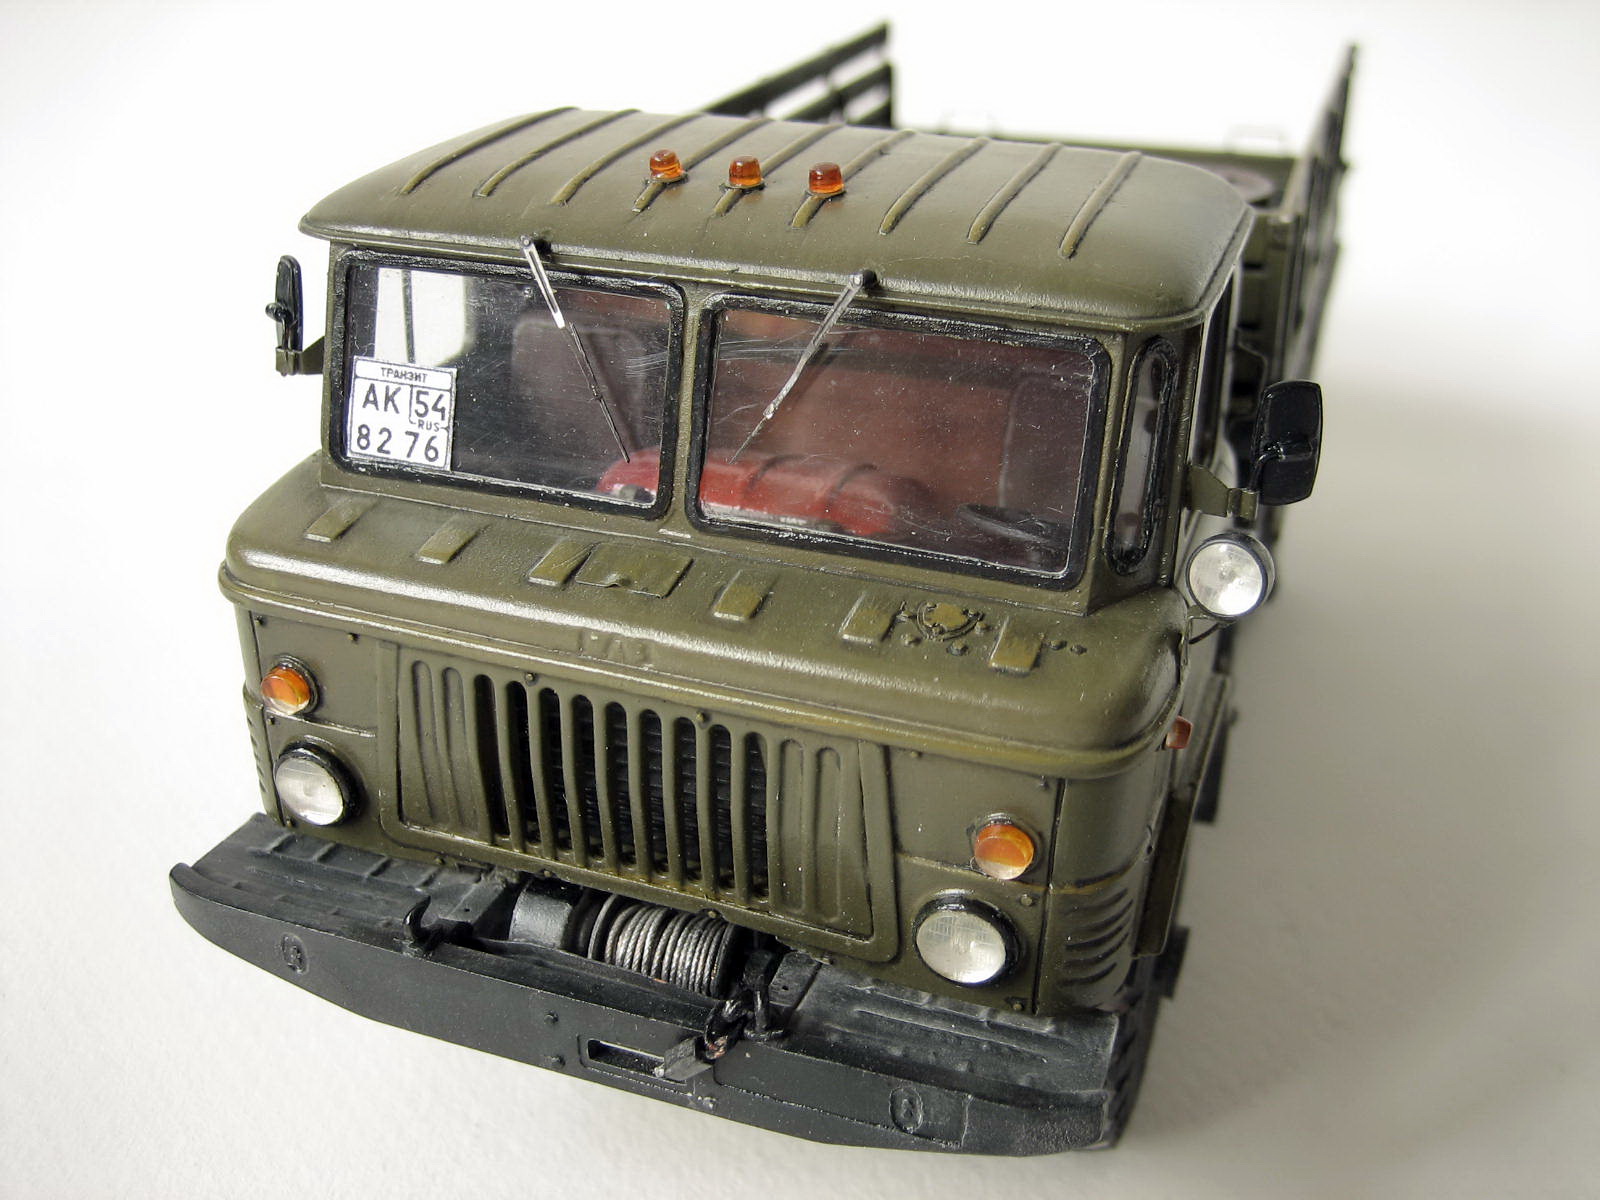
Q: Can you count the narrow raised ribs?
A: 9